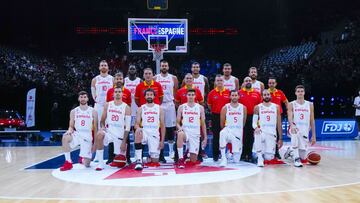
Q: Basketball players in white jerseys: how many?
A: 13